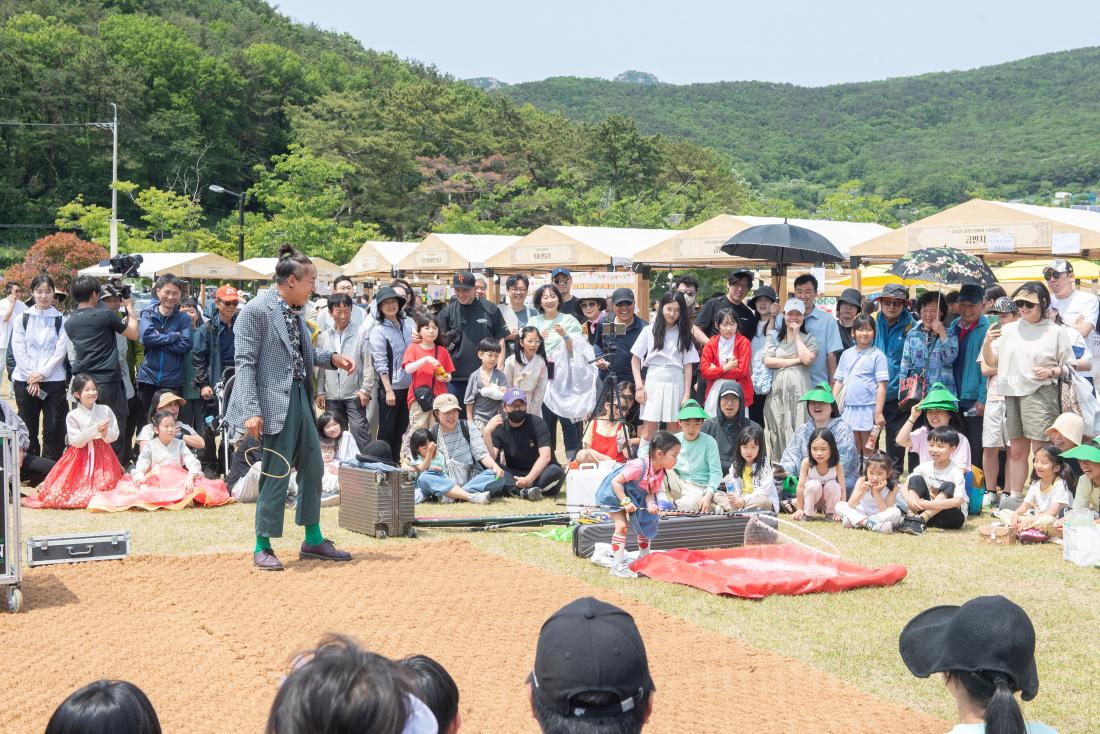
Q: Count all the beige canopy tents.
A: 7